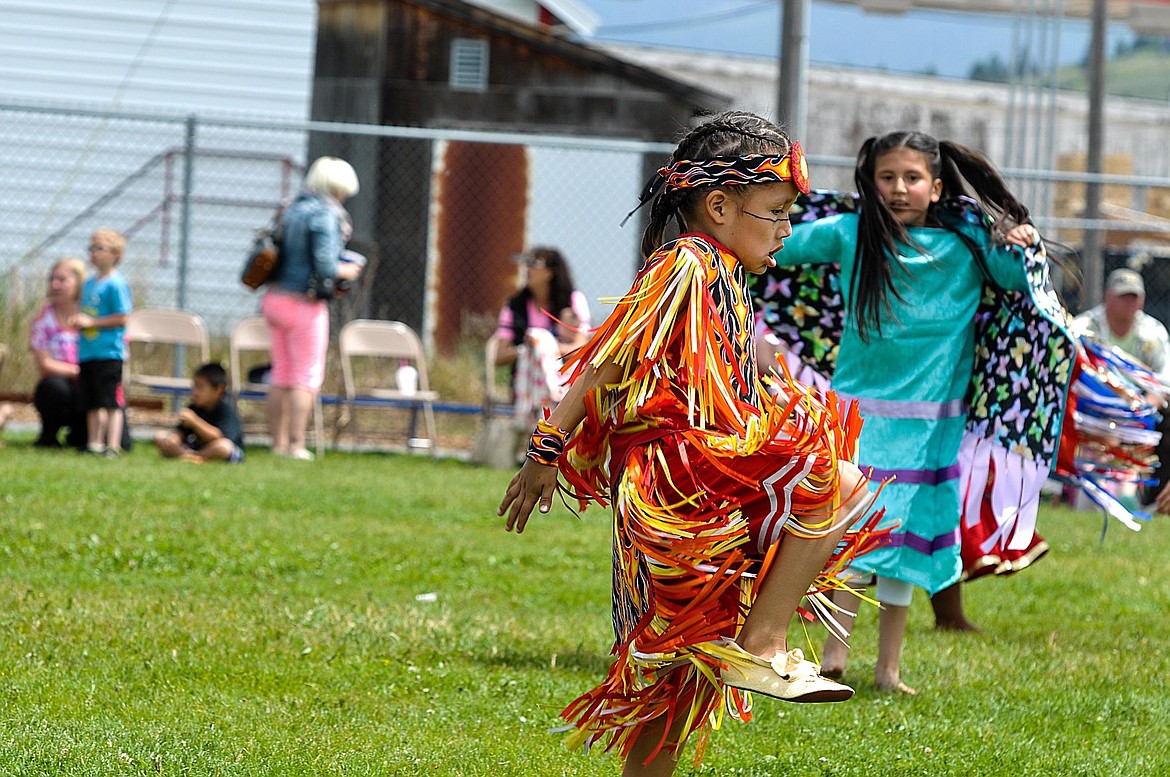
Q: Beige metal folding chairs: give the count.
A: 4